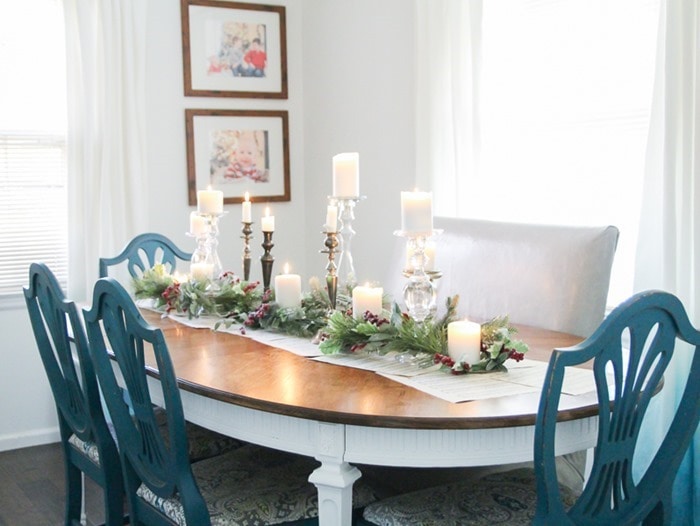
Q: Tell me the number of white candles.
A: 12